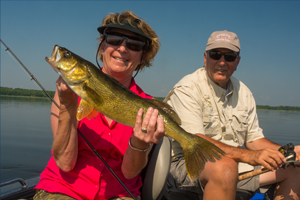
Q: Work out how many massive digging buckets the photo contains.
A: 0